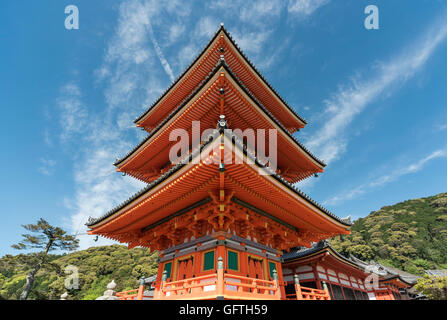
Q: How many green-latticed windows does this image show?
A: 4